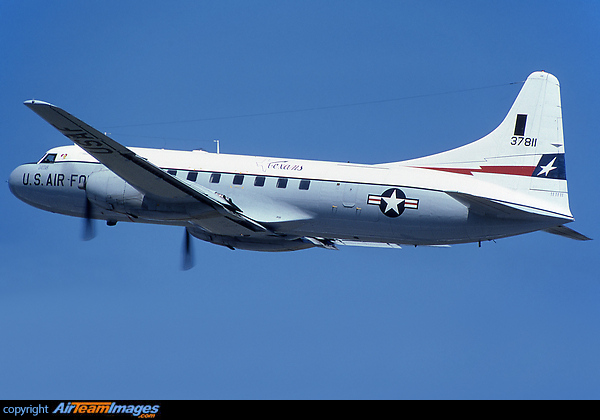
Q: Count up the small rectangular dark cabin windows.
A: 7